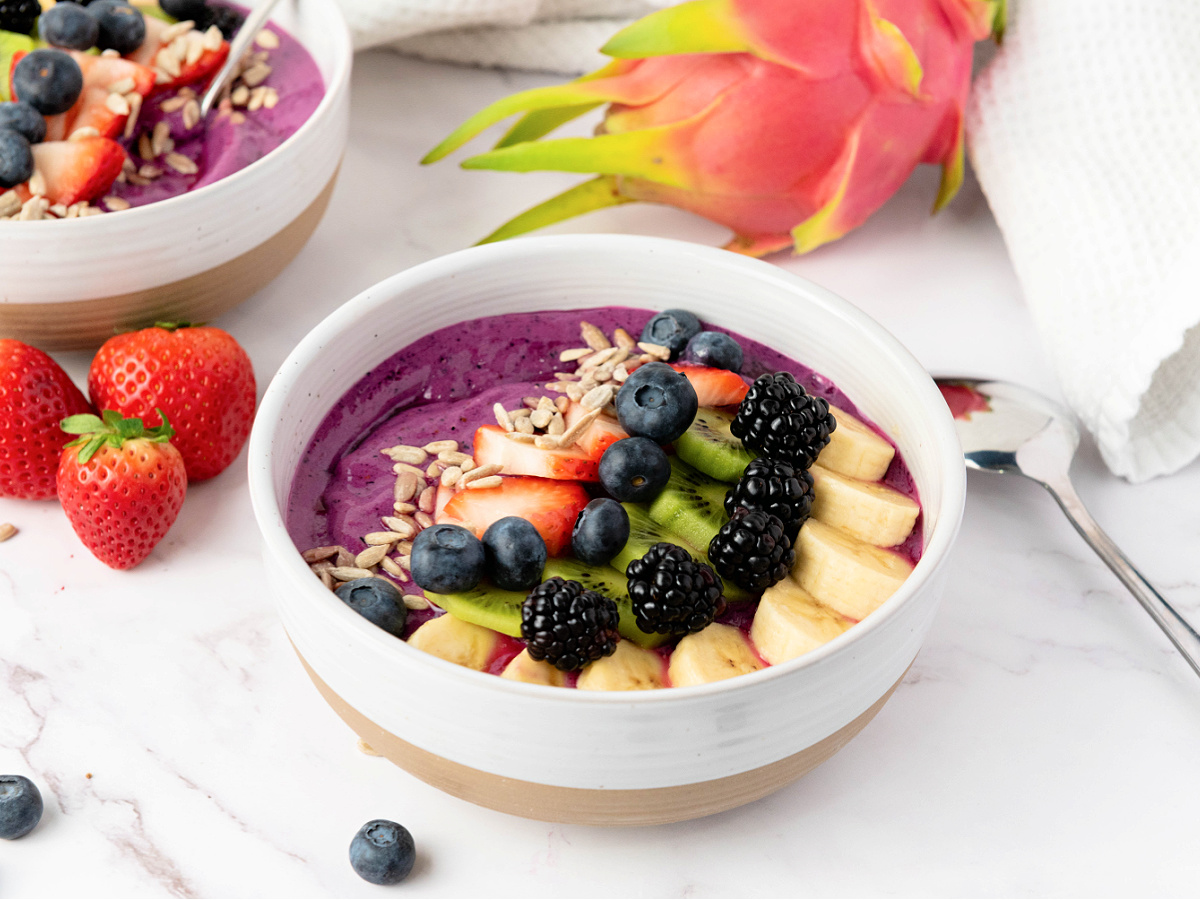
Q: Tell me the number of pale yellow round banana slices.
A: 8